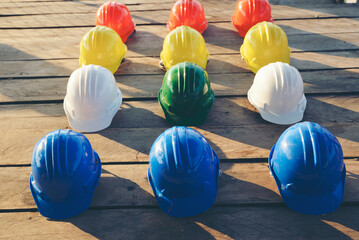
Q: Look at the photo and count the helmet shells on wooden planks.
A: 12